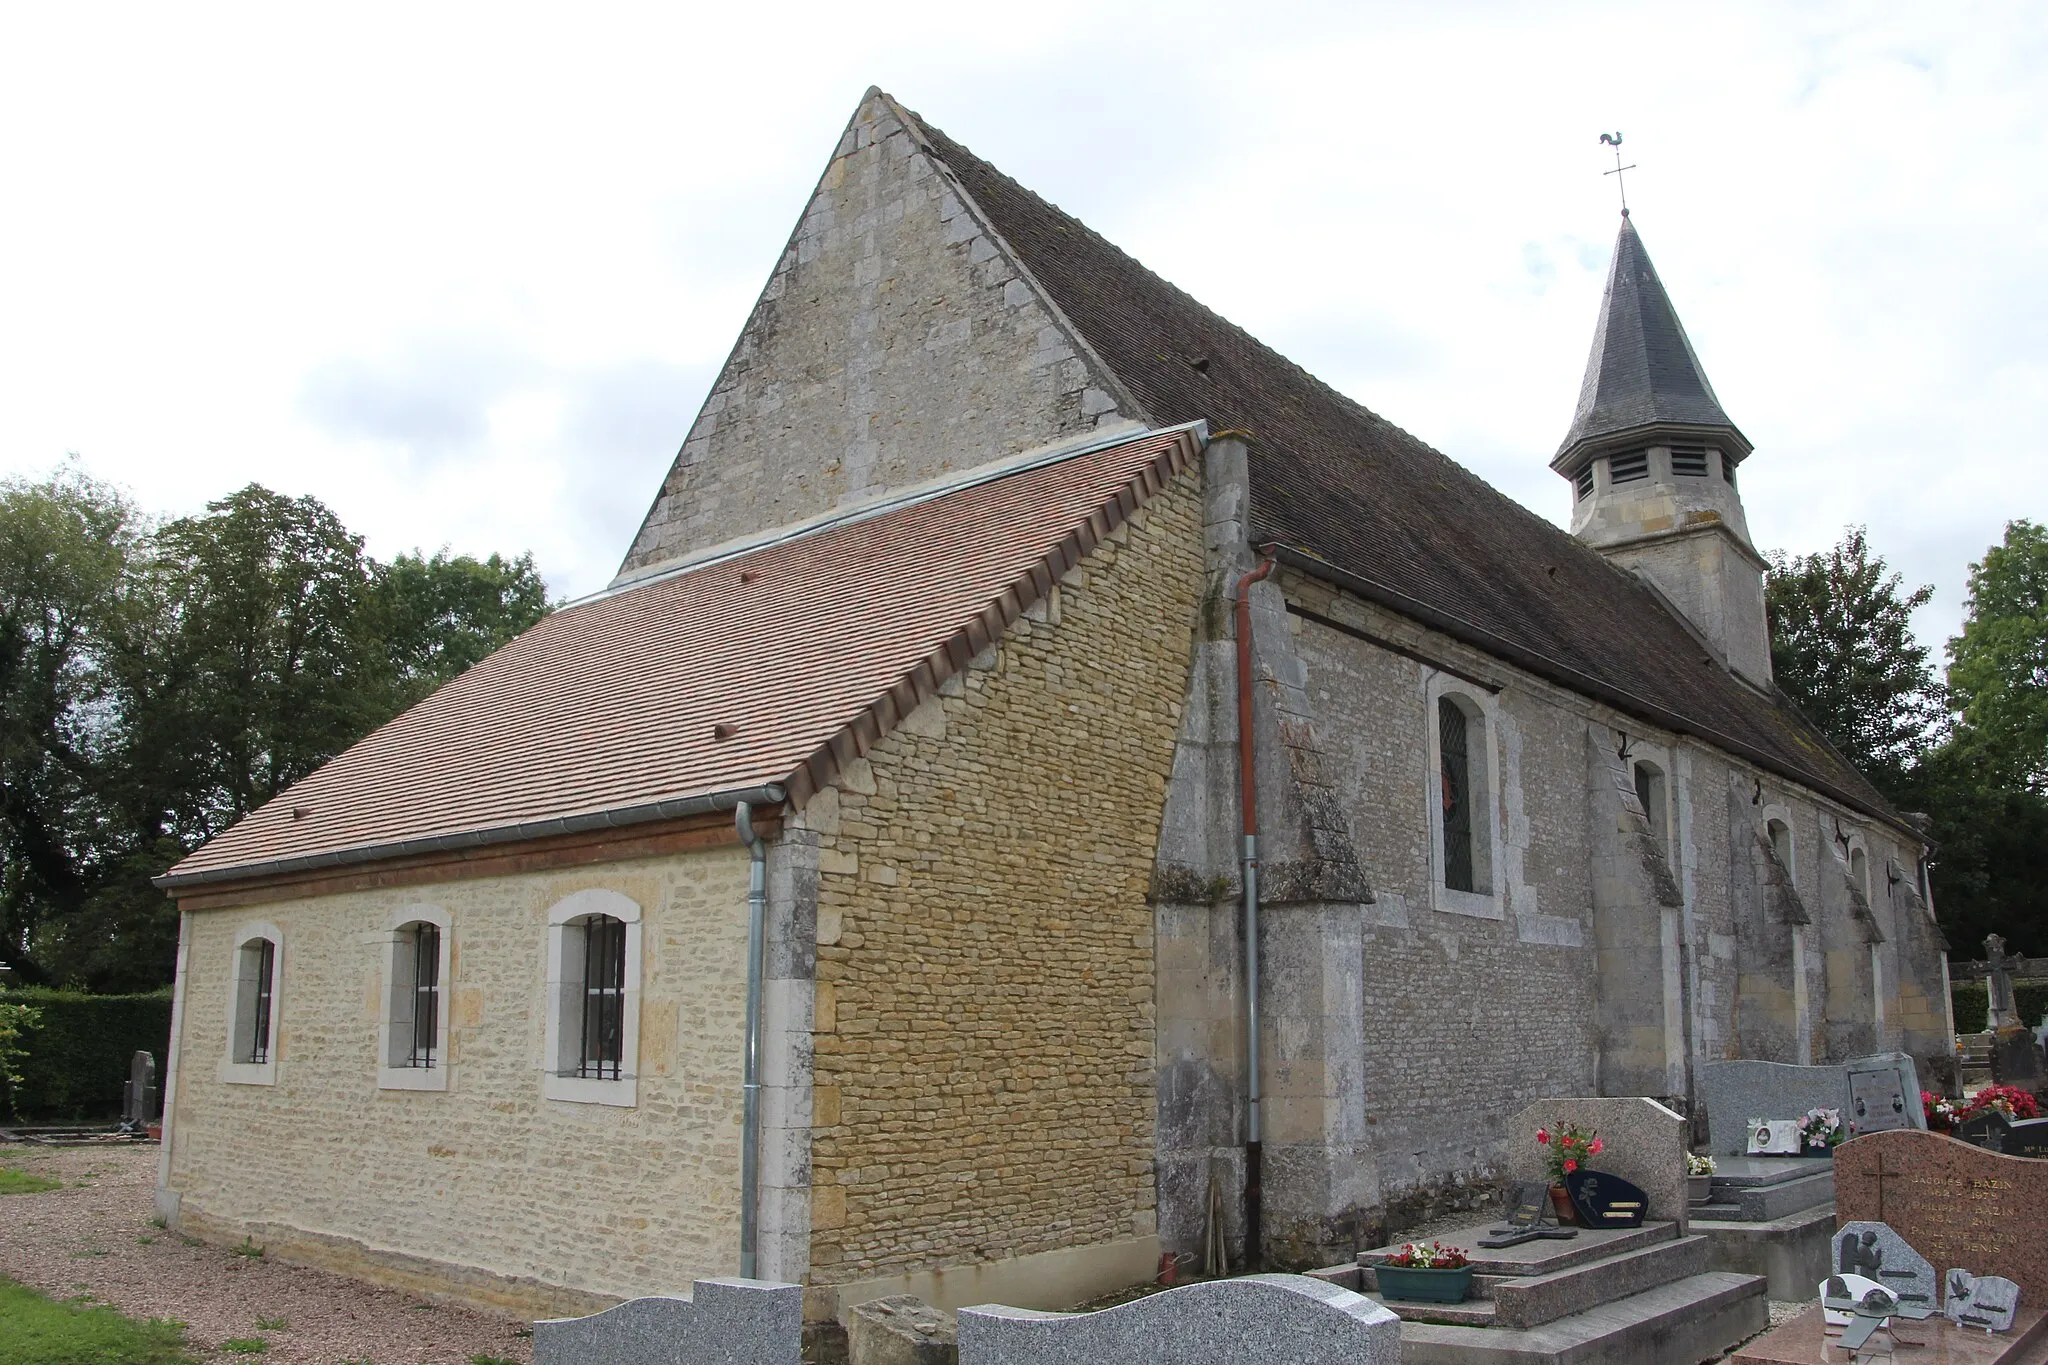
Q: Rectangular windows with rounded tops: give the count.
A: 7